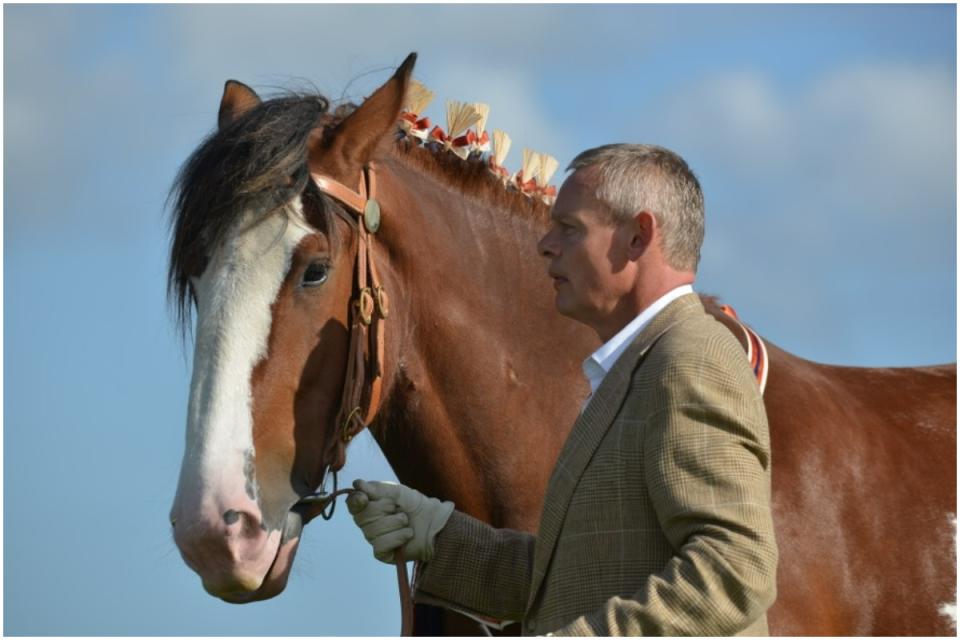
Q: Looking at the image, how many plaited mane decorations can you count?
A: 6